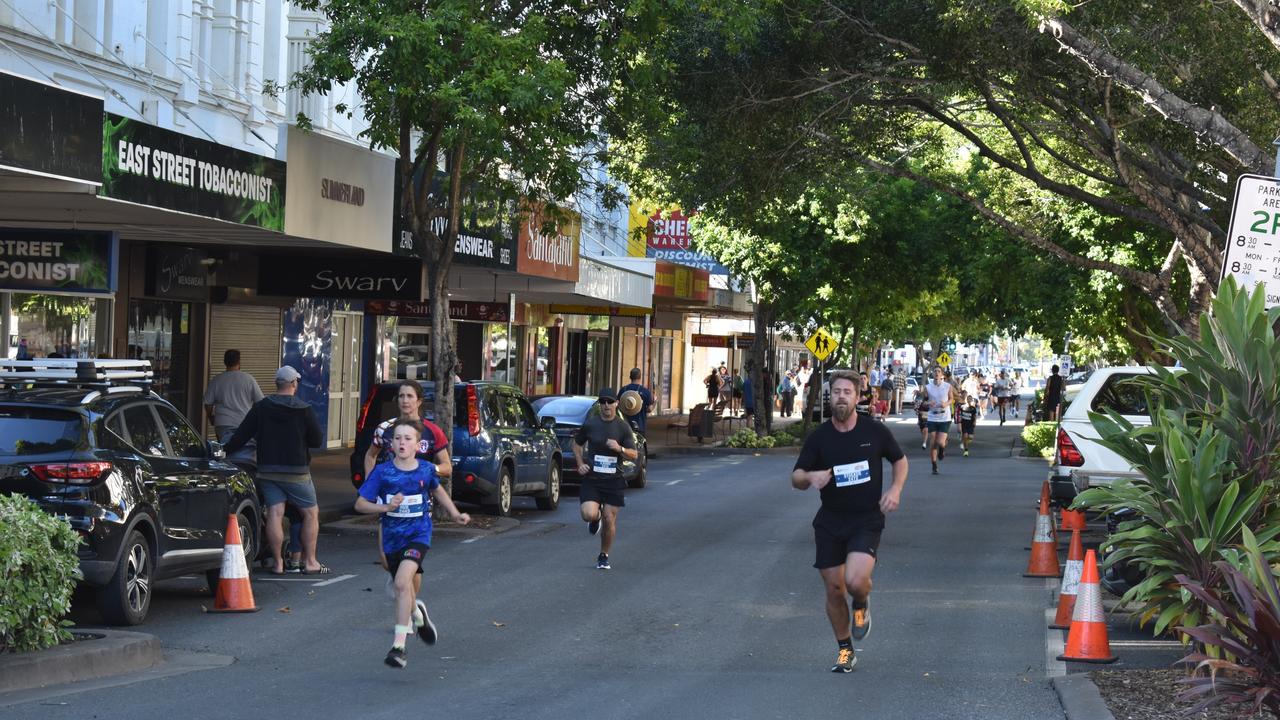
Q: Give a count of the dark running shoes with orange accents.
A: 2